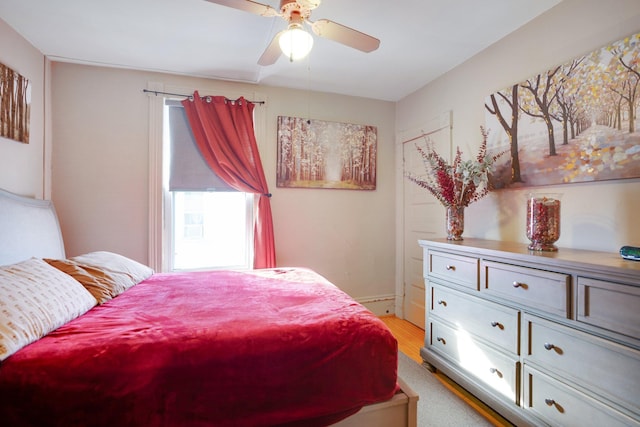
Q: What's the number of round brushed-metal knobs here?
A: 8